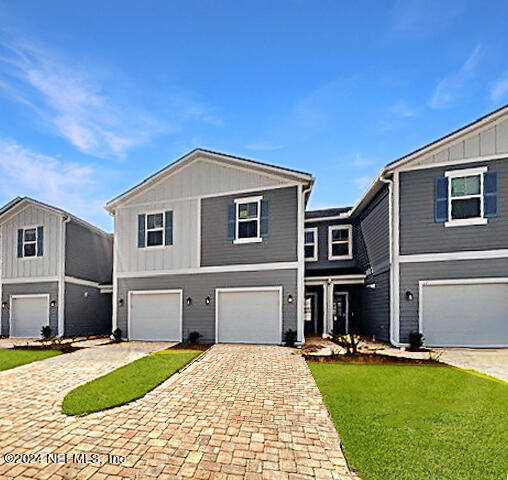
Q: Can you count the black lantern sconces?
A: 7